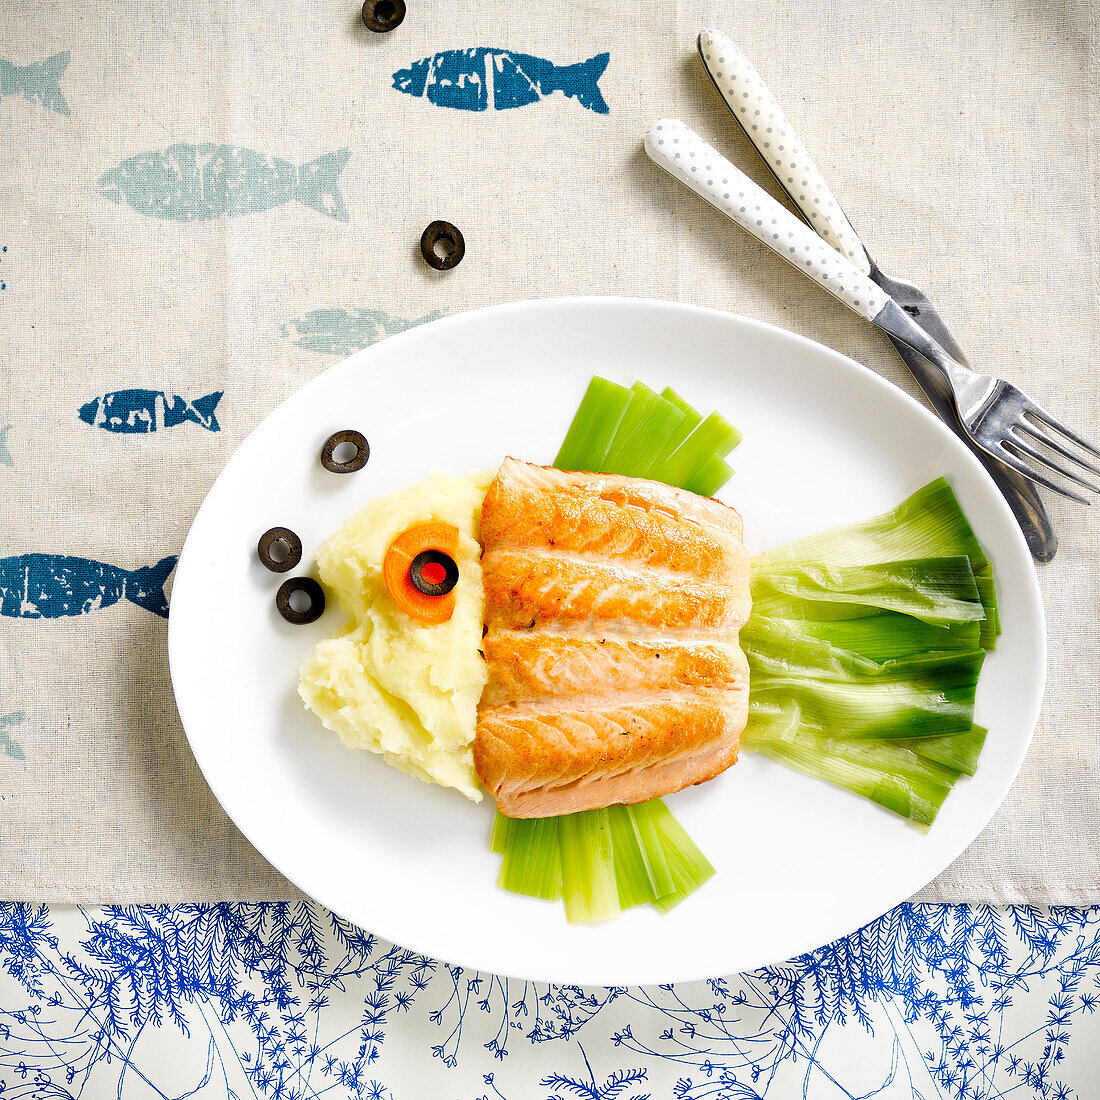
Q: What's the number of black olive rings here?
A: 6